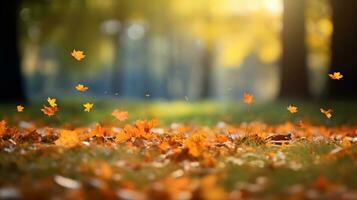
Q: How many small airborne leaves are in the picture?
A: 11